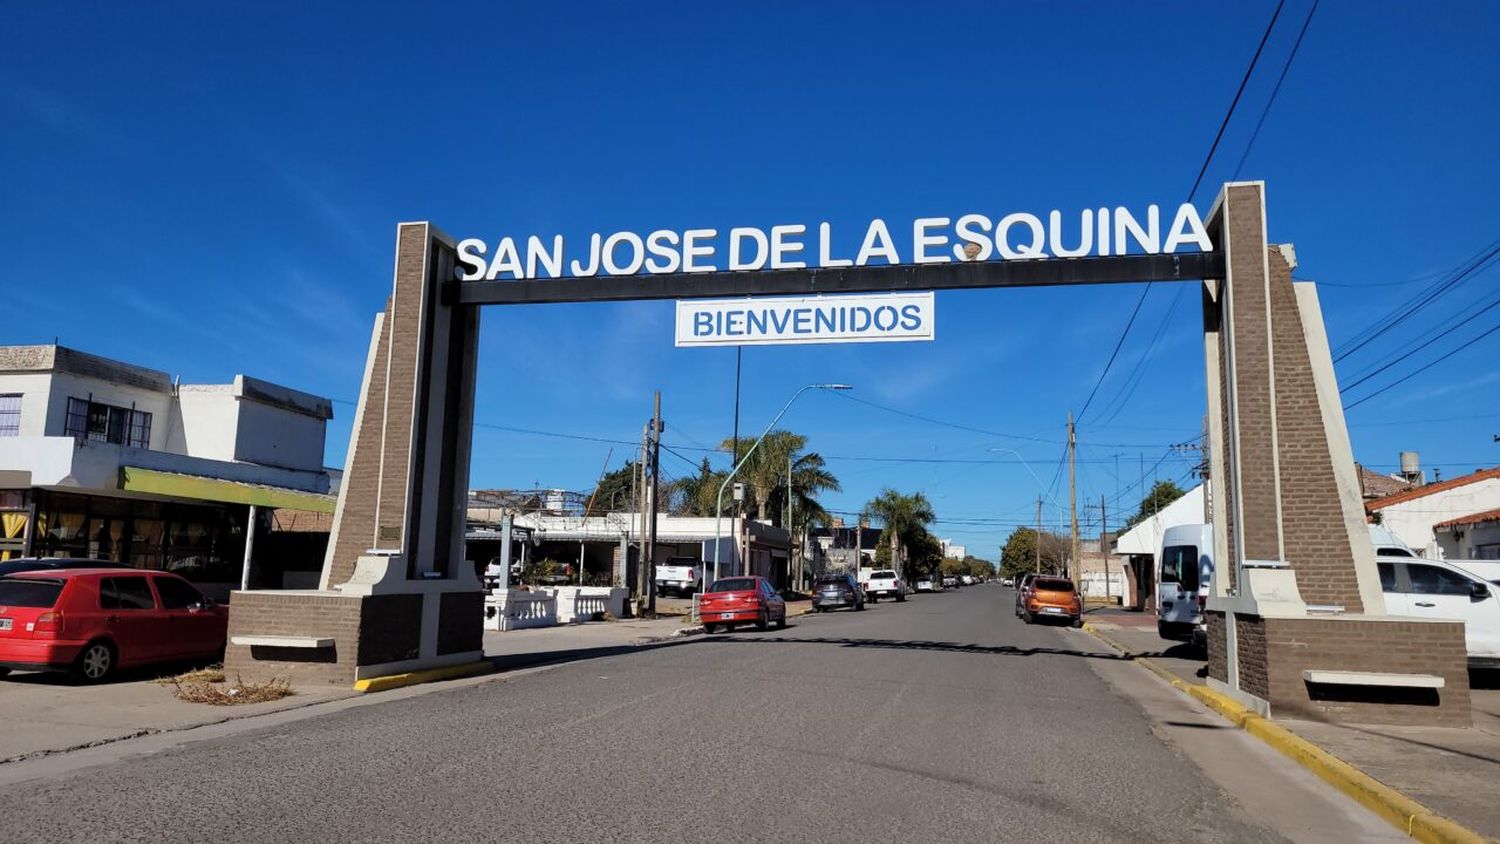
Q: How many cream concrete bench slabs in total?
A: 2